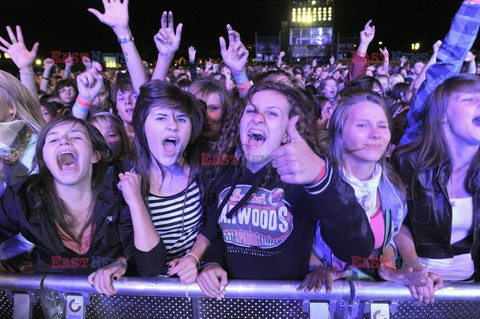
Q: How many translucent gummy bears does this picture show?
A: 0